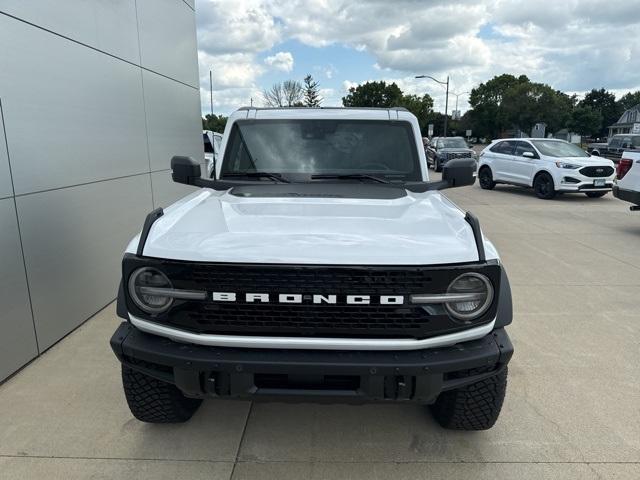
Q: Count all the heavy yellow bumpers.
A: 0